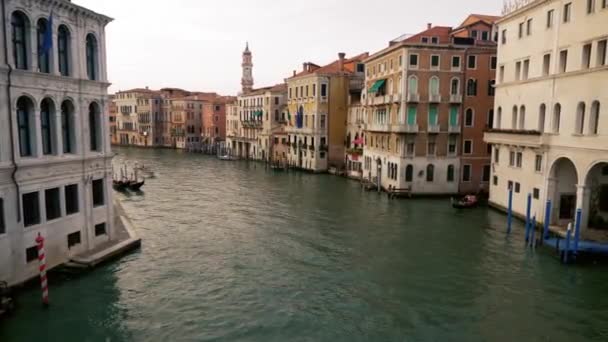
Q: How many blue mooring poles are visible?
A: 6